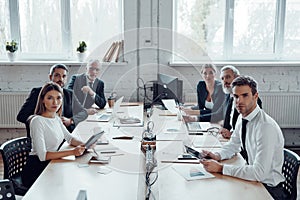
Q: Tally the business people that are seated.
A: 6